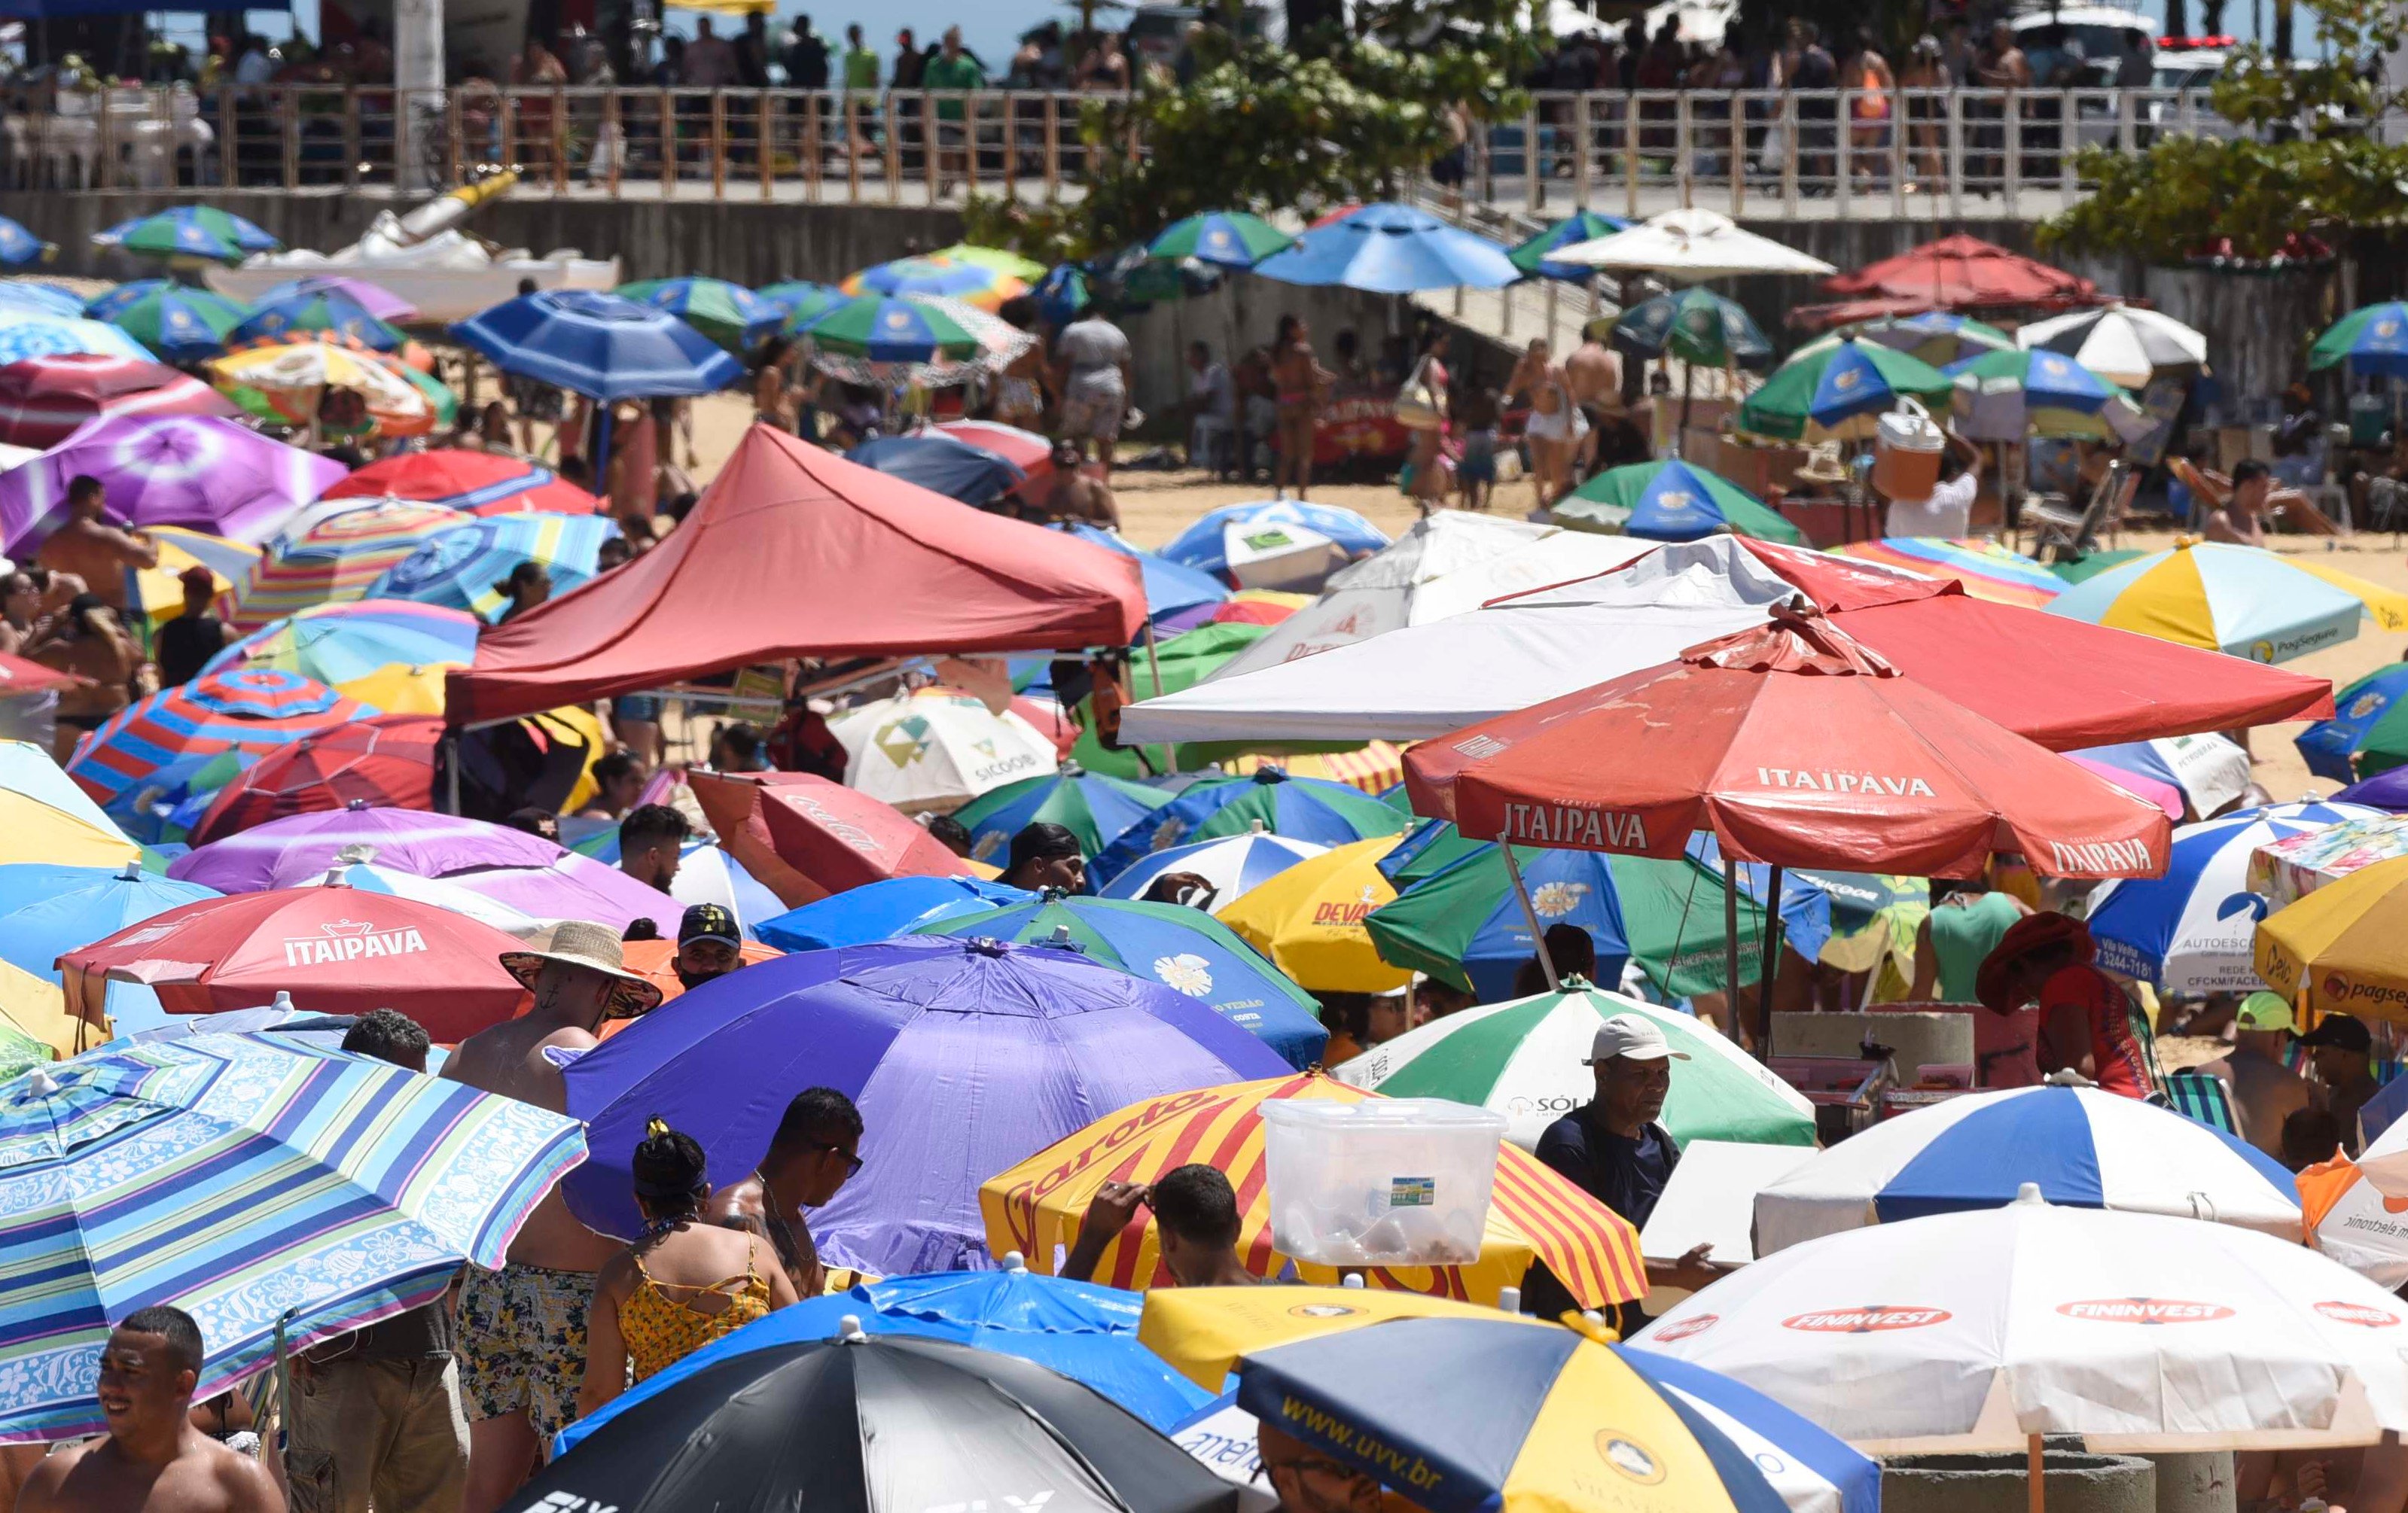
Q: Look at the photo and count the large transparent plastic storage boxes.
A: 1